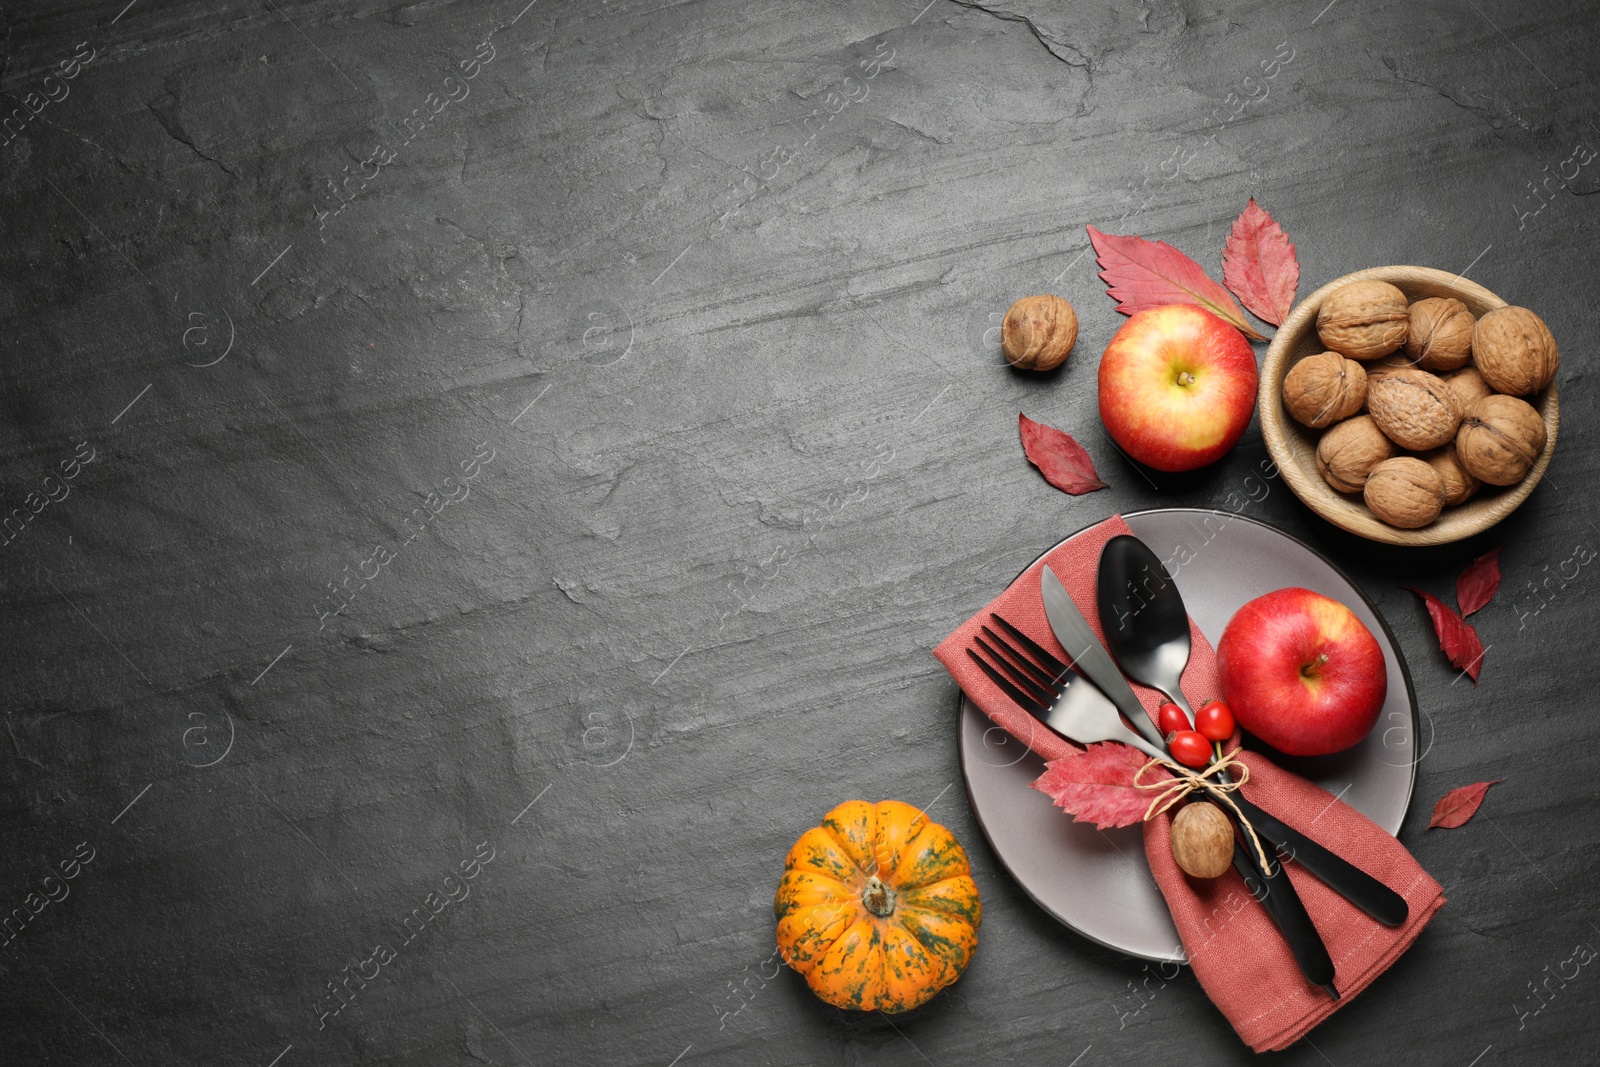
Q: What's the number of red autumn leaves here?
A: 7